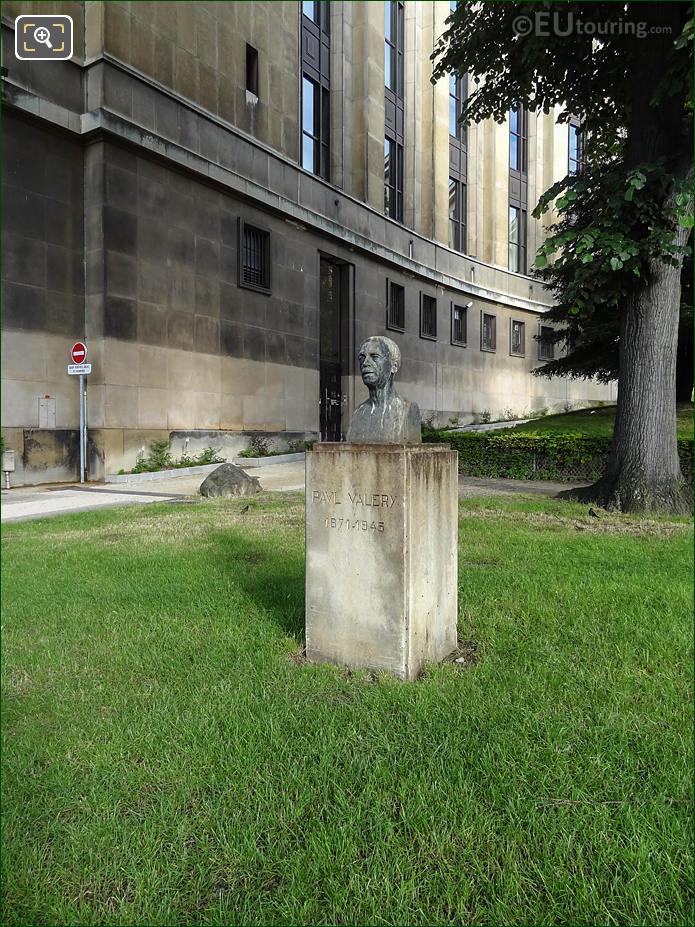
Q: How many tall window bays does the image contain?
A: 5